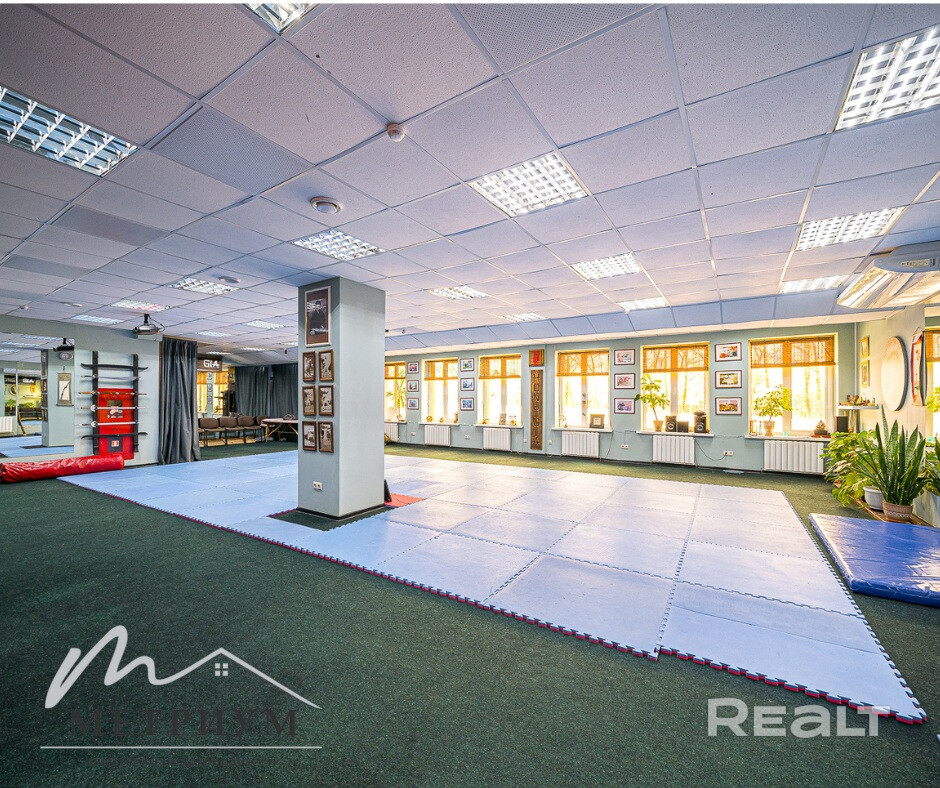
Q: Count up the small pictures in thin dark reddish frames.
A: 12